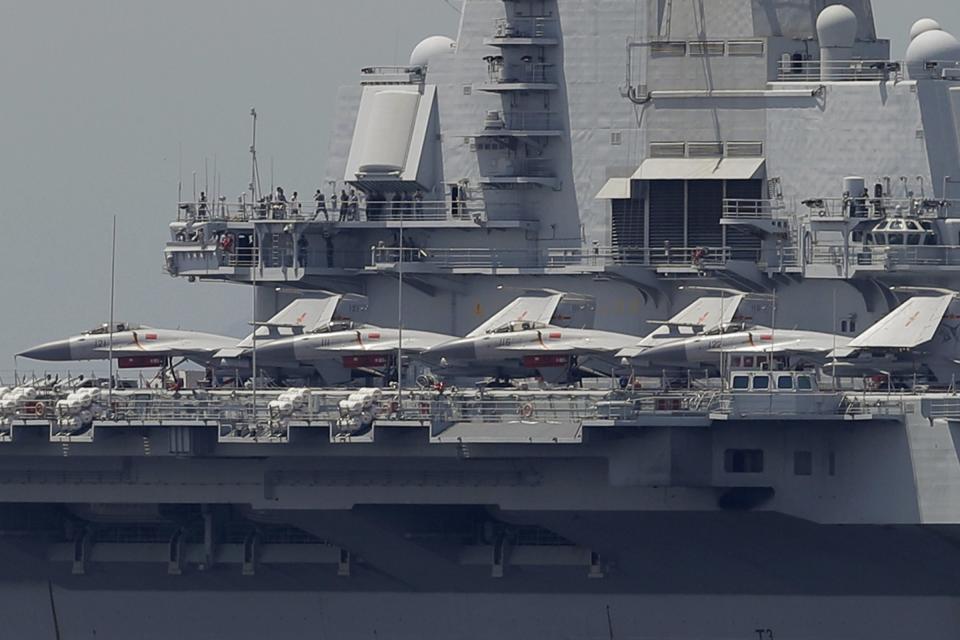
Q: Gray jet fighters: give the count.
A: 4